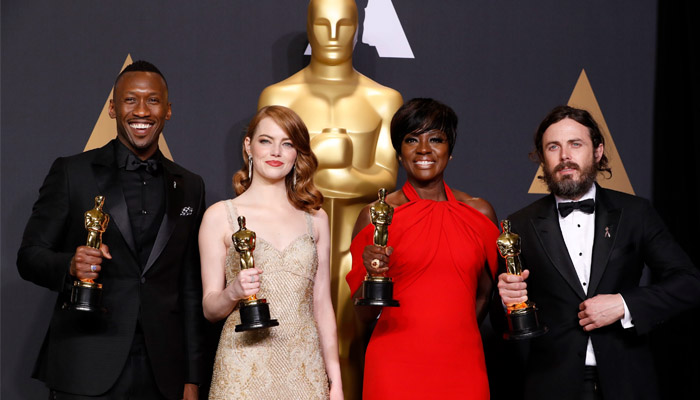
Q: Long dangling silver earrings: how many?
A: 2